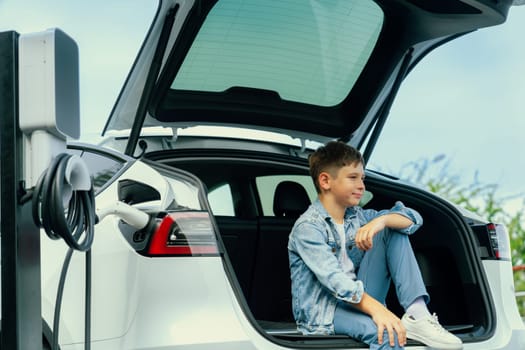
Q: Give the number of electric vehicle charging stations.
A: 1